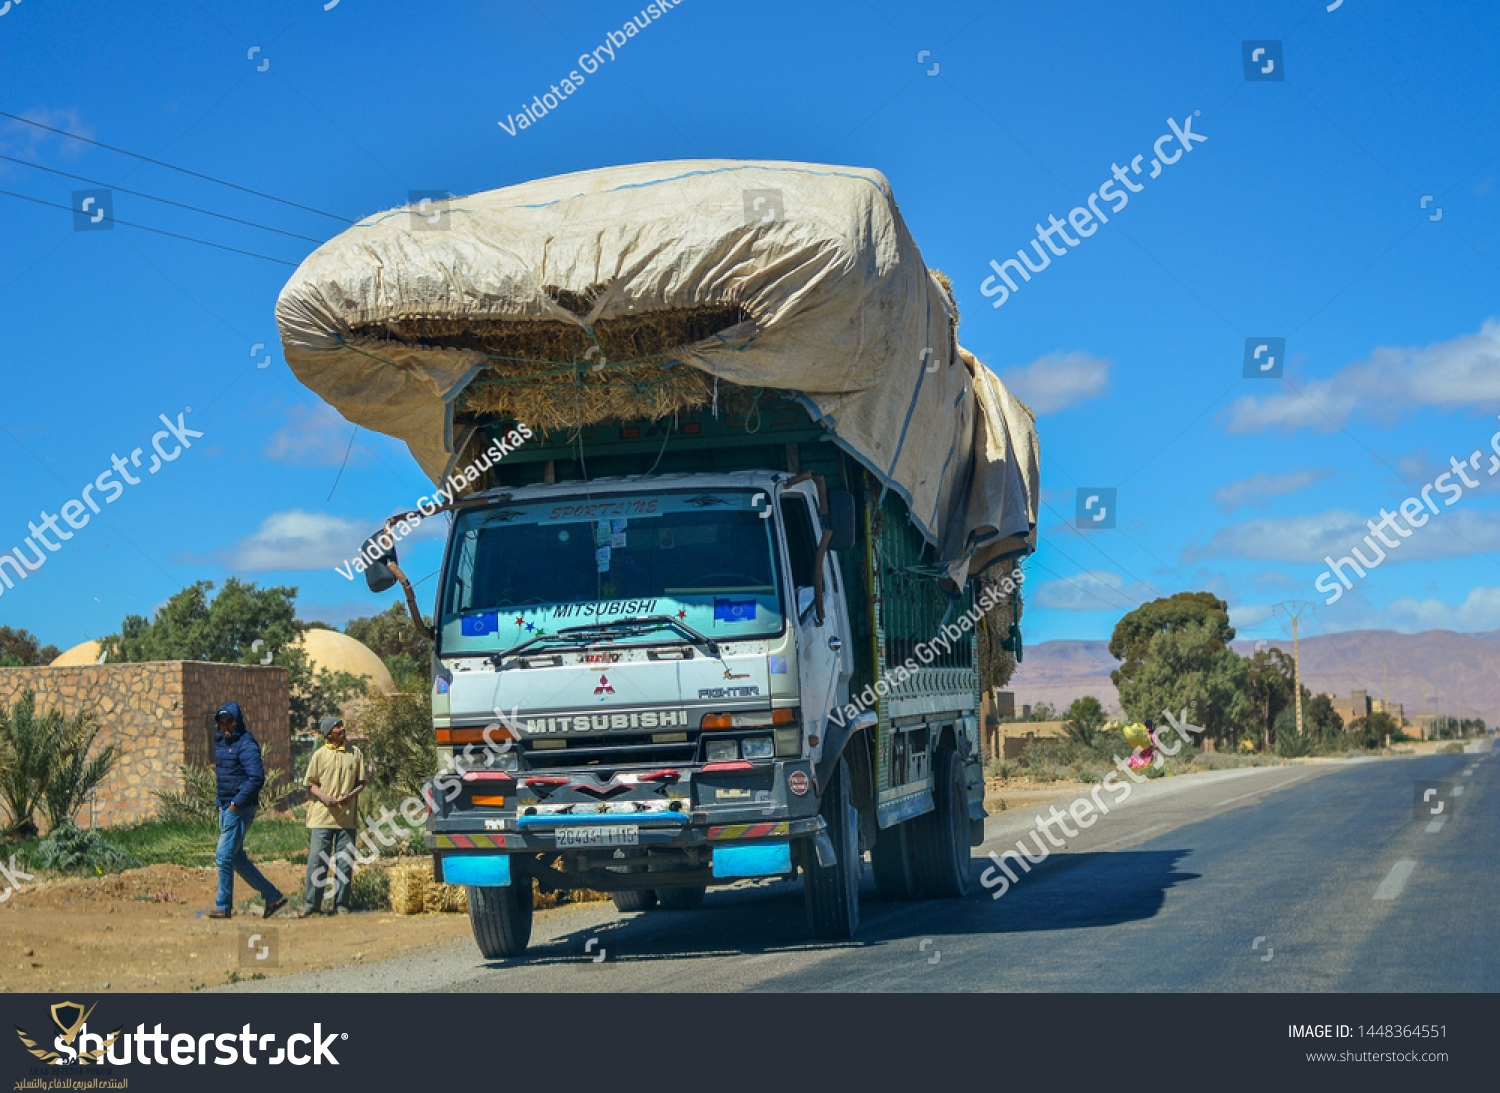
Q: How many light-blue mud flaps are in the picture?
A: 2